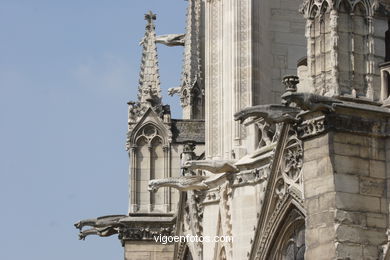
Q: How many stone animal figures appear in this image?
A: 8